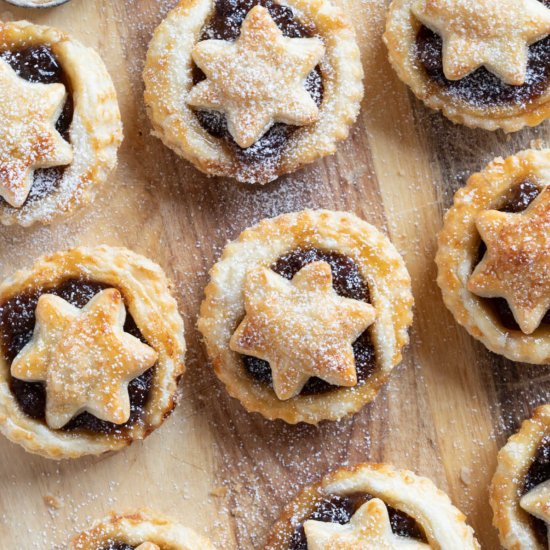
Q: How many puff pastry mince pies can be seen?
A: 9